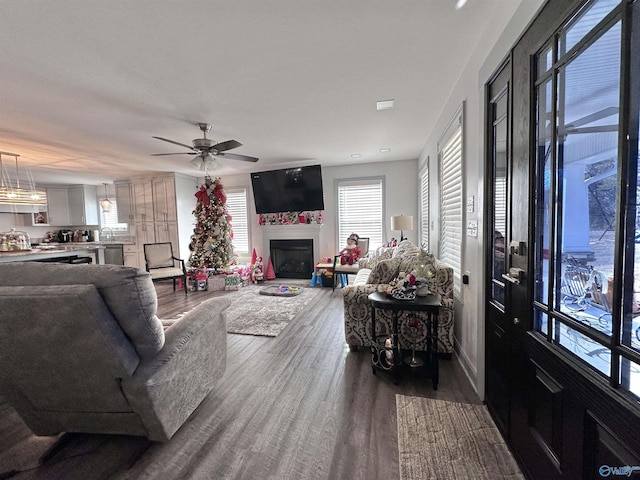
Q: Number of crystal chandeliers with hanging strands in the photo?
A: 0